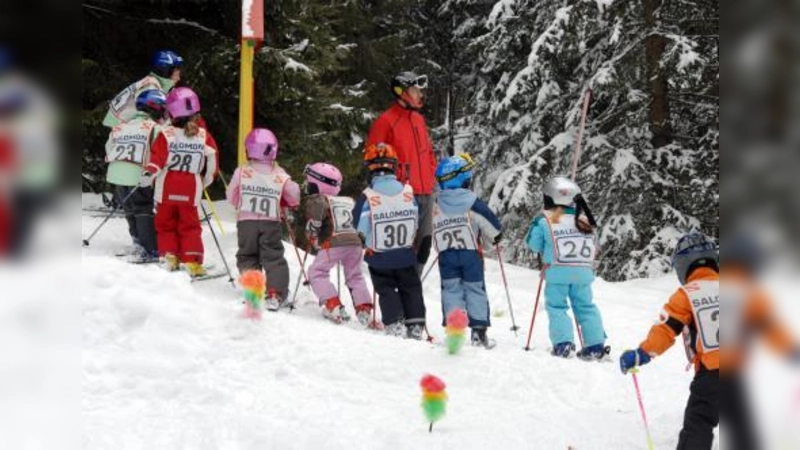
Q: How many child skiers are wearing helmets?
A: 9